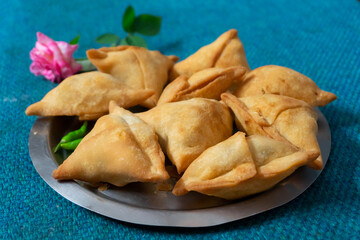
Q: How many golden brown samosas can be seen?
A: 9